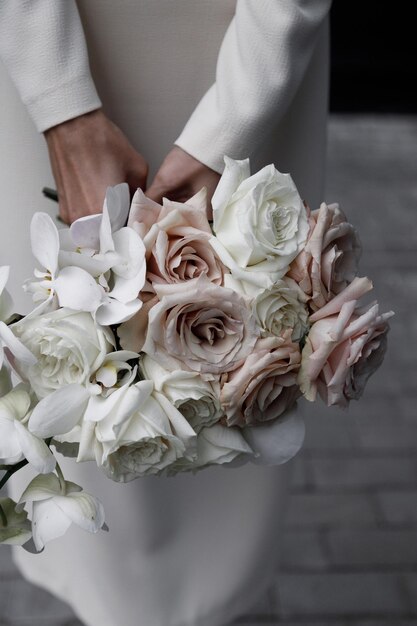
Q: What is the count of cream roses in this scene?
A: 5